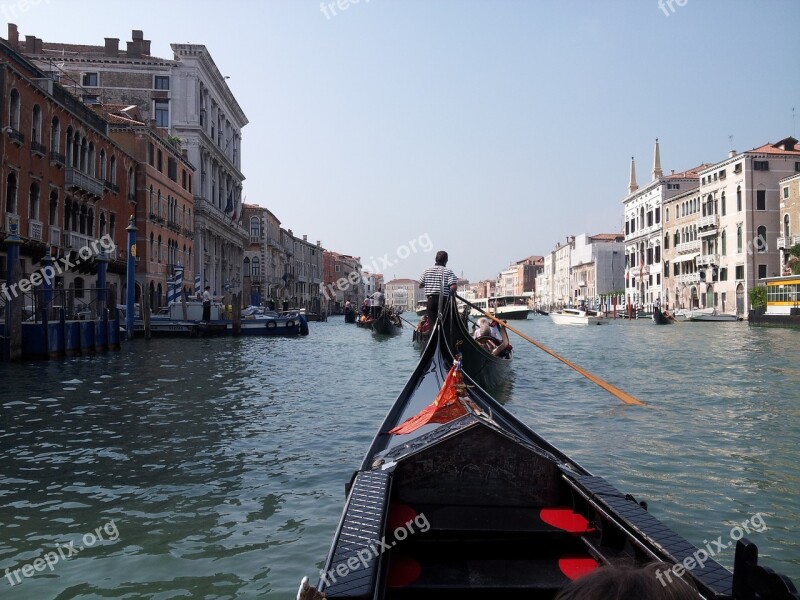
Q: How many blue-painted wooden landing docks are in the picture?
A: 1